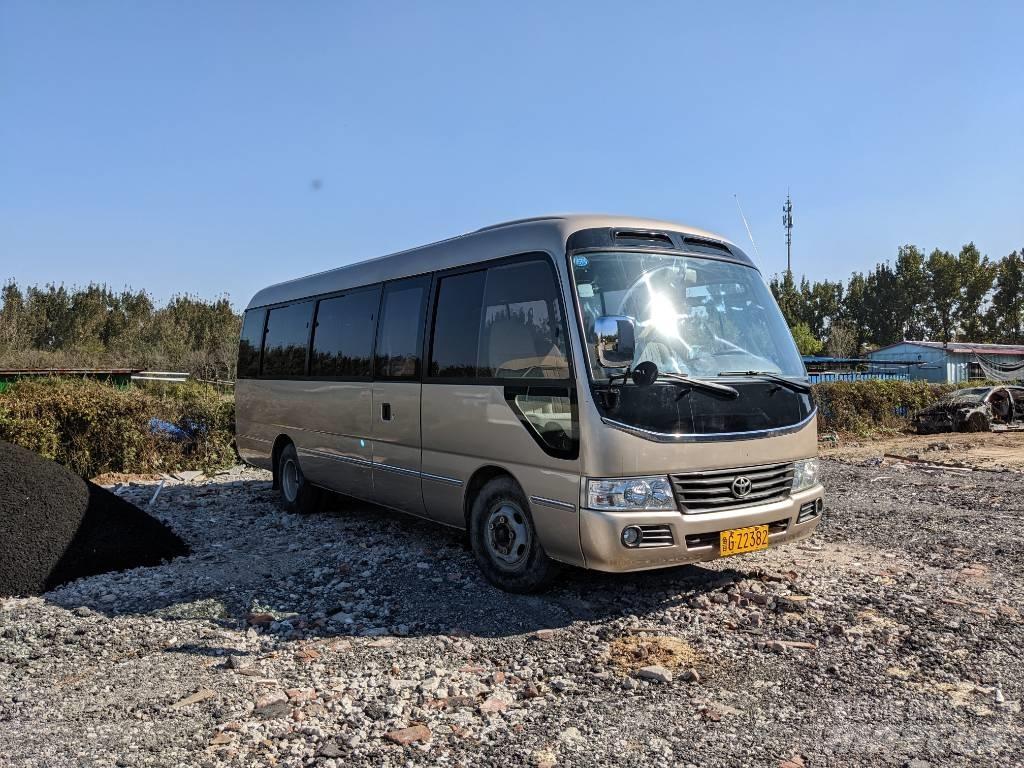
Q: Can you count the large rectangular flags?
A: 0